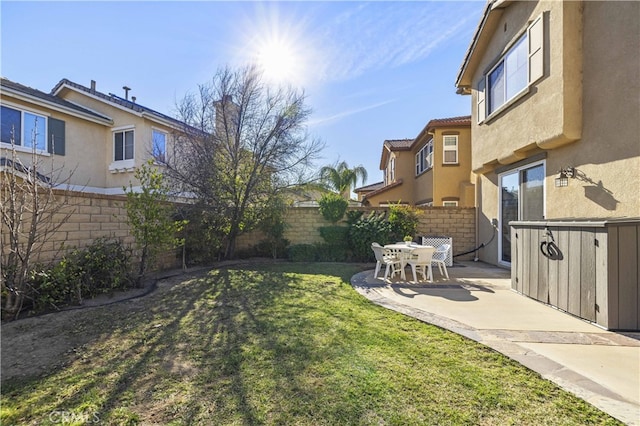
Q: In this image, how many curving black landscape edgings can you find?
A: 1